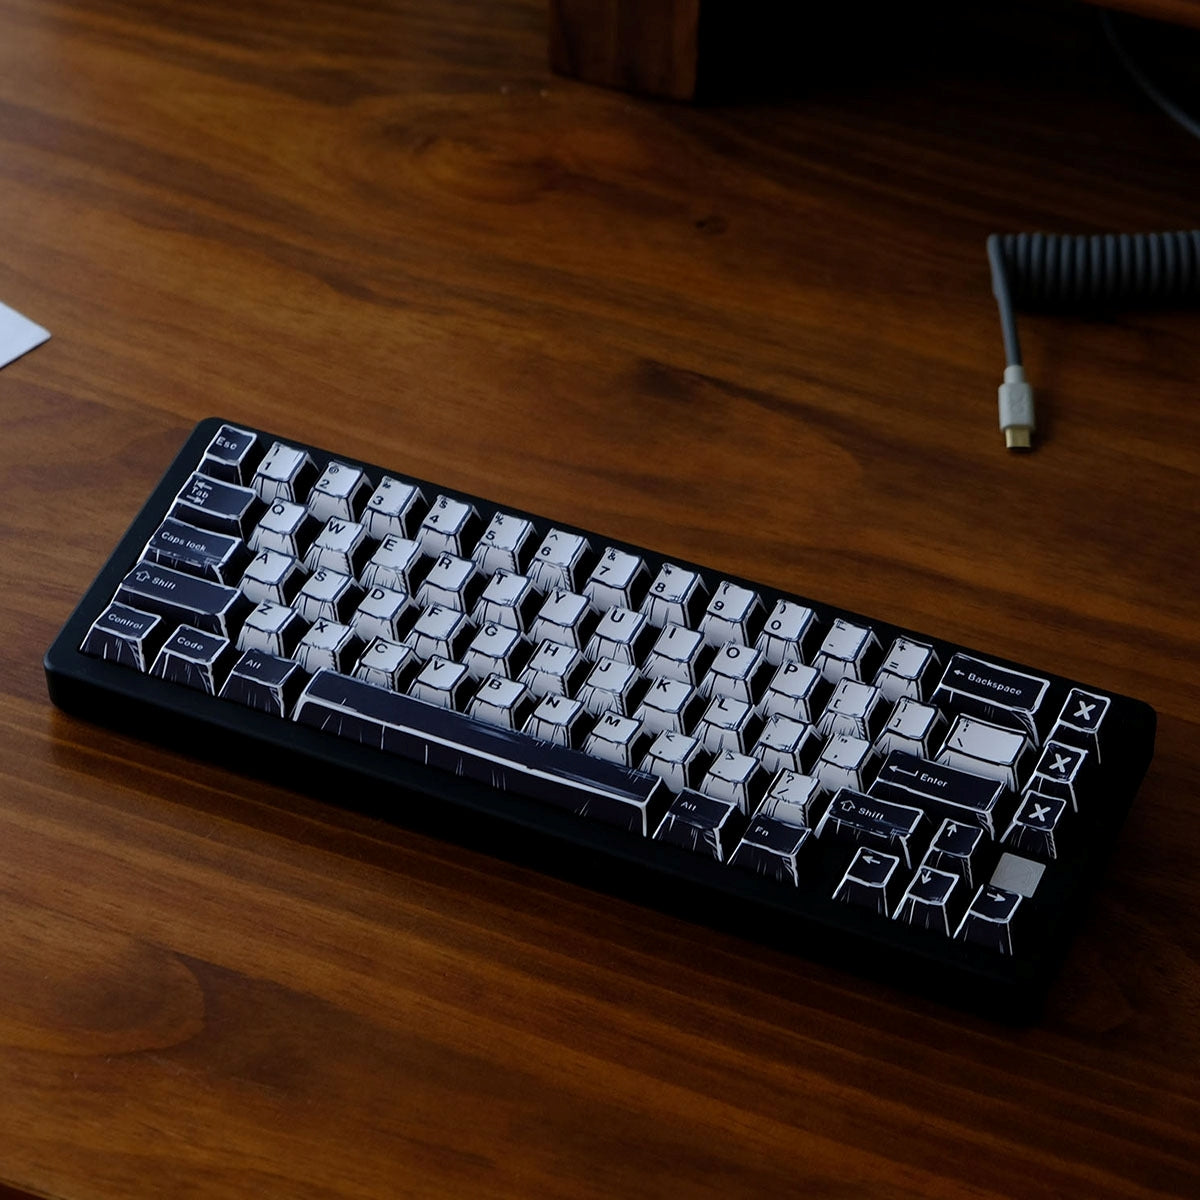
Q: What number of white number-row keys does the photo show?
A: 12